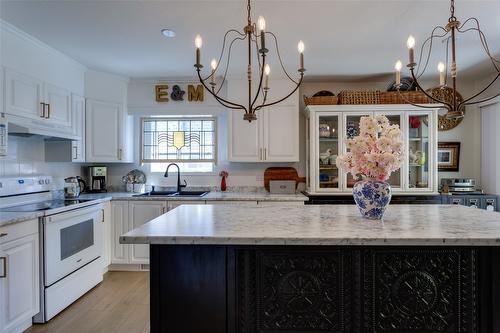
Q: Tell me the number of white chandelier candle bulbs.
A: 8